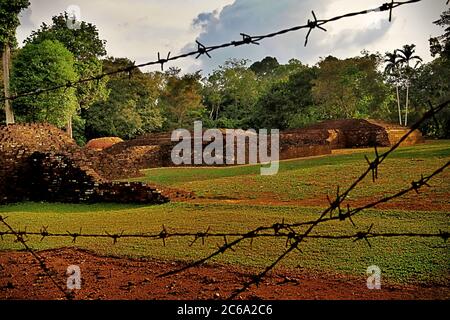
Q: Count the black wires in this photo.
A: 5